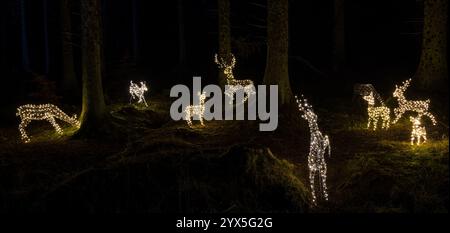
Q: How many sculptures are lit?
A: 8